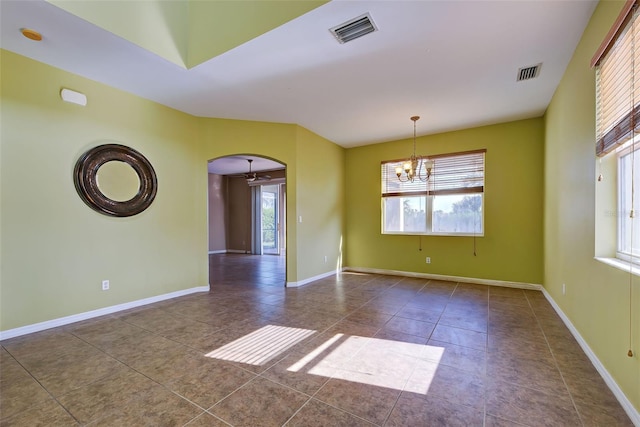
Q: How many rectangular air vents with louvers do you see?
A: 2